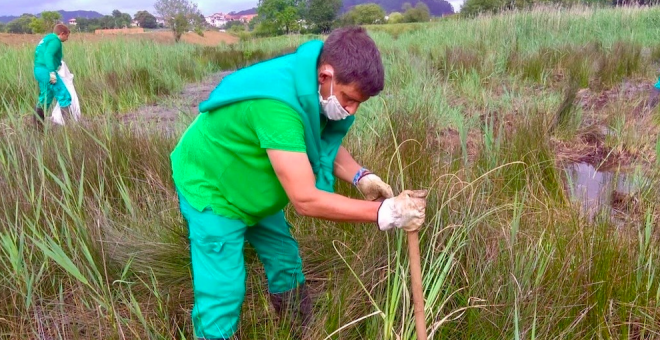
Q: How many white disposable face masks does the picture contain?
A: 1